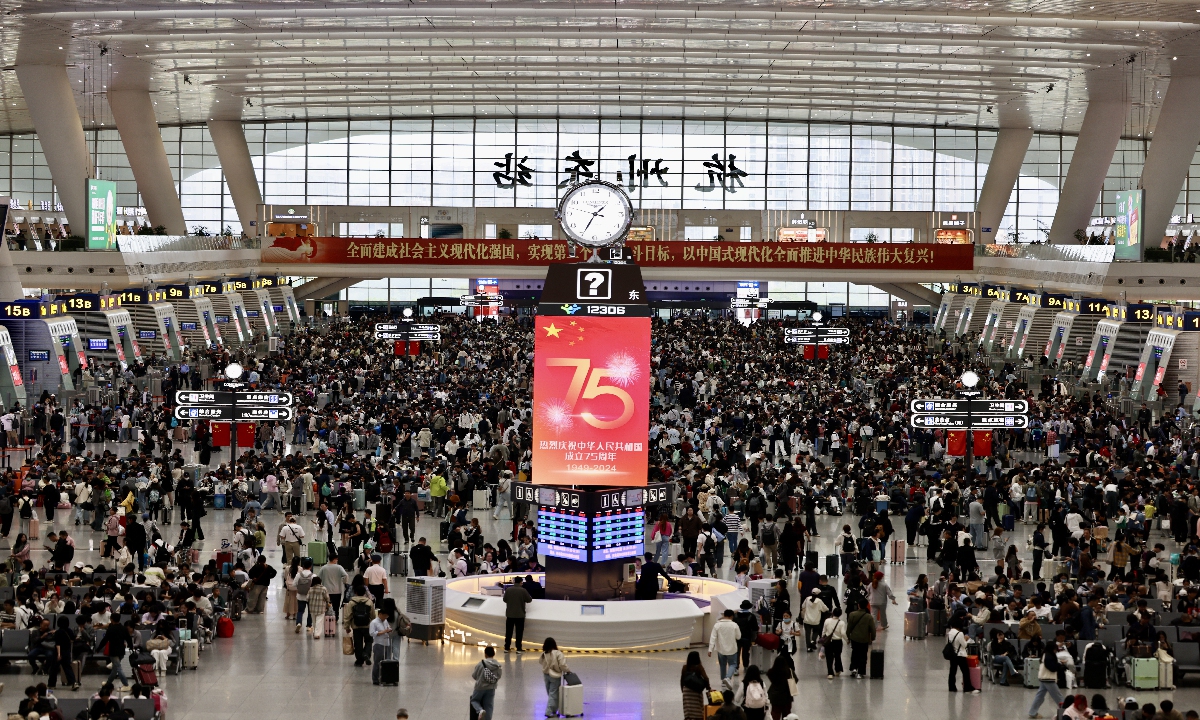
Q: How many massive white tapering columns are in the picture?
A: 6